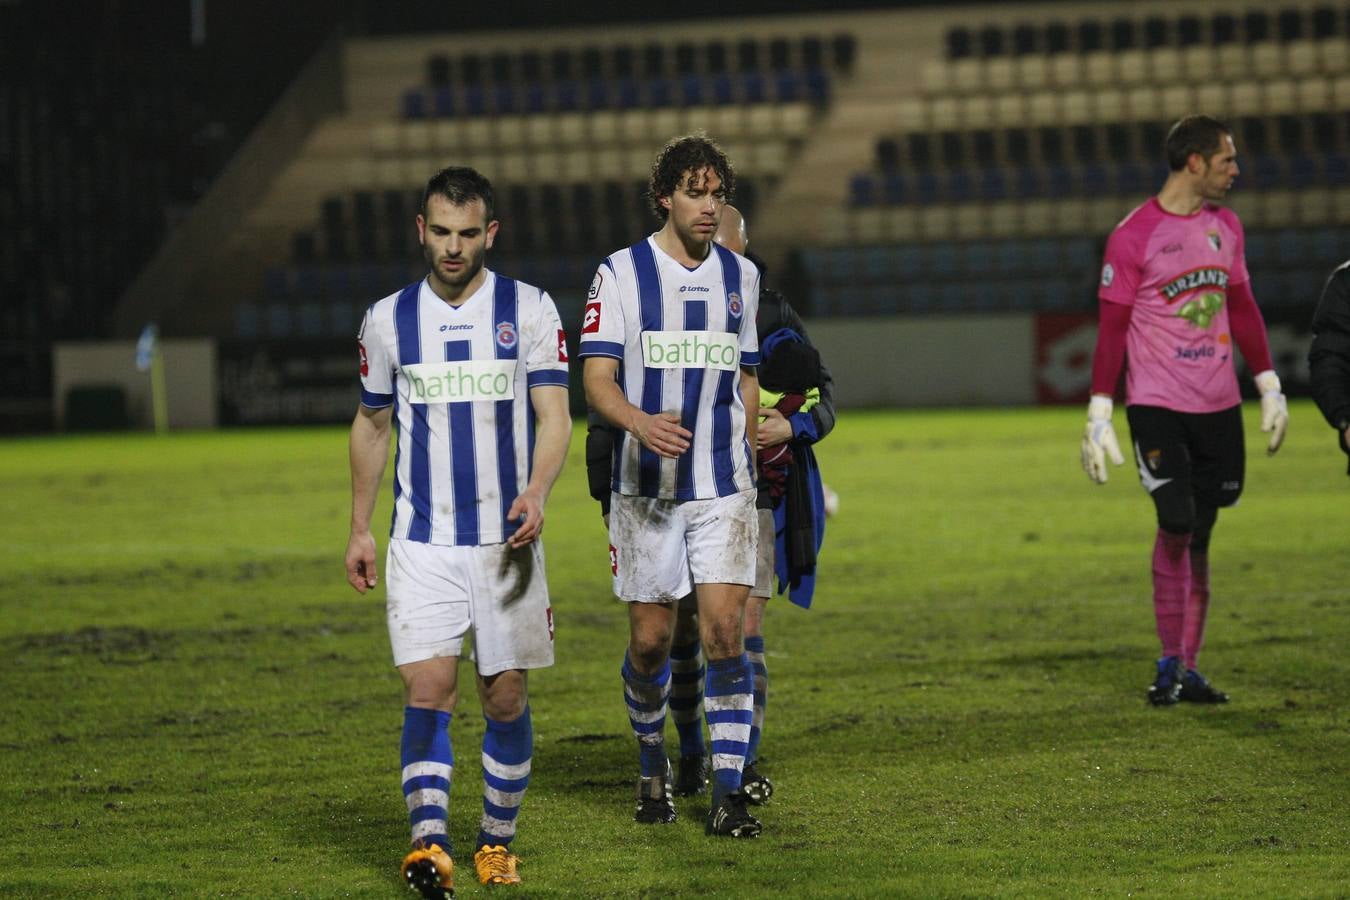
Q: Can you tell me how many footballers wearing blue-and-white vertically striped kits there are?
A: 2